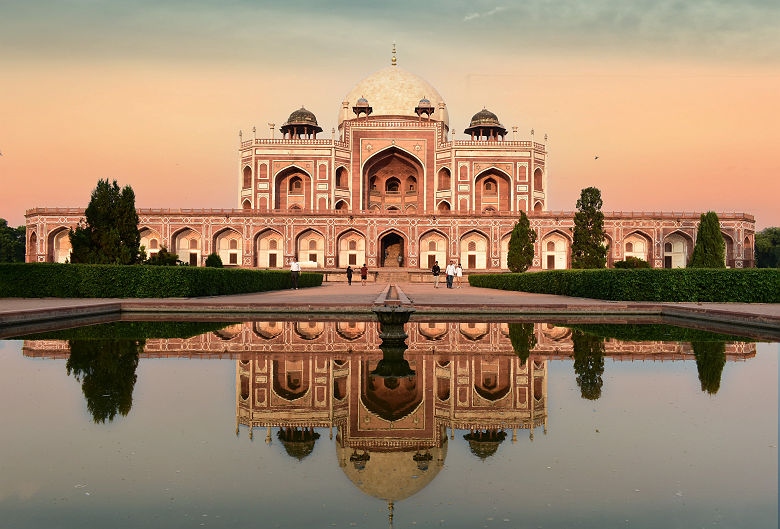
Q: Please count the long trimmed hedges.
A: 2